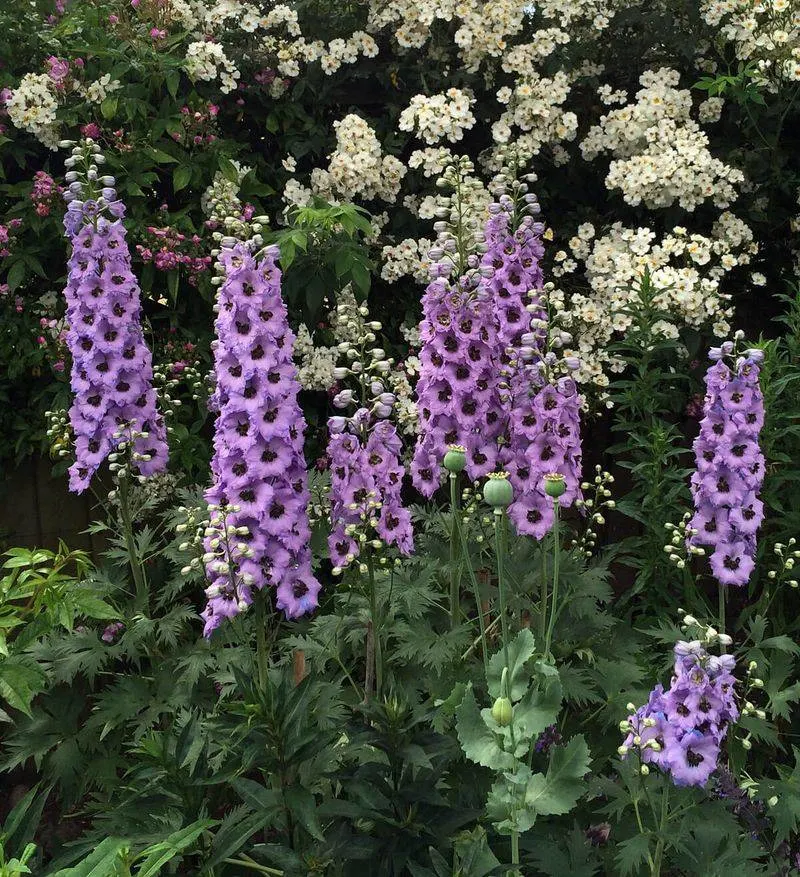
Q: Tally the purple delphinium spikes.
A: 8